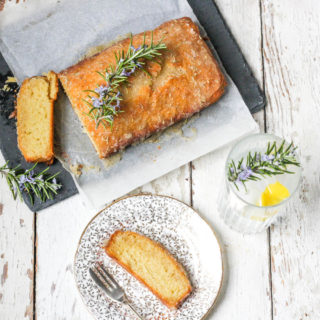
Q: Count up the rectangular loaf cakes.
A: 1